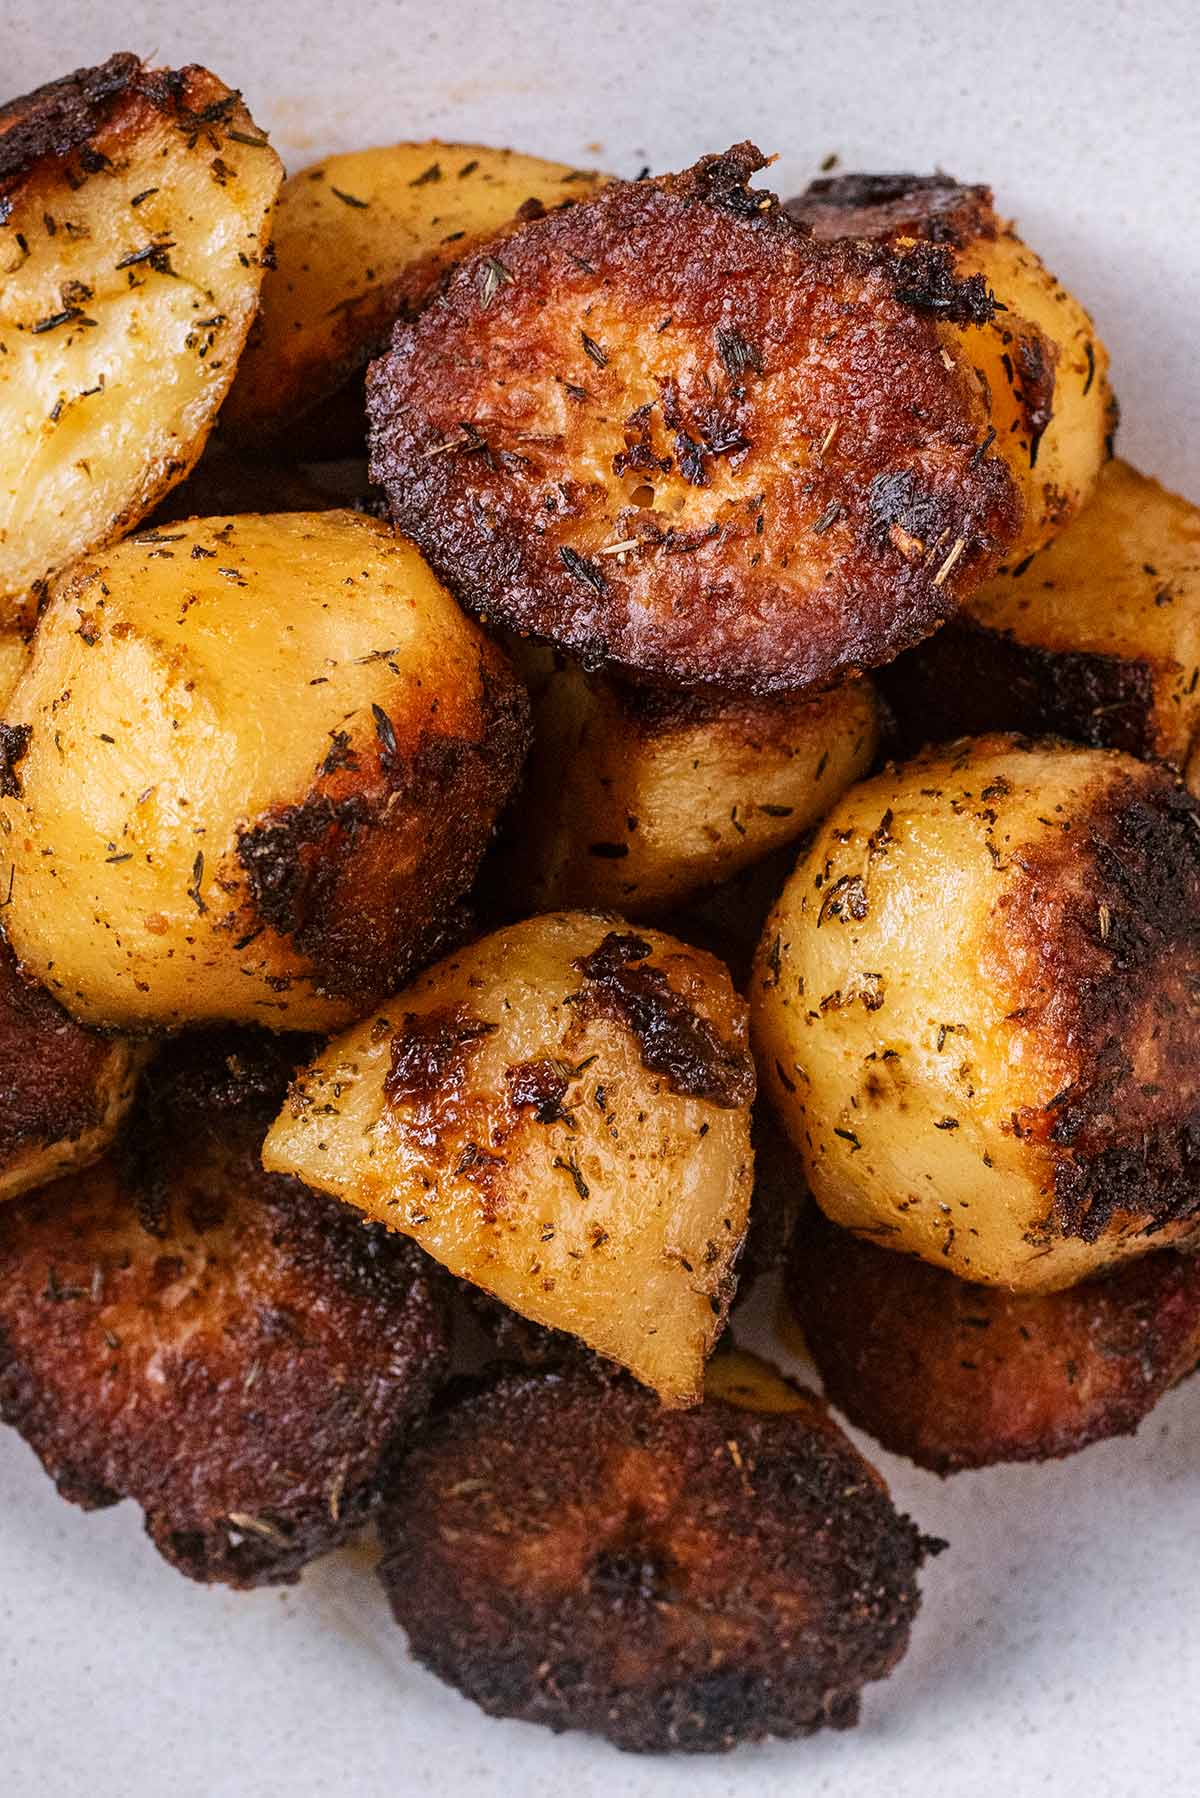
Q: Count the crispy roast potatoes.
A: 13